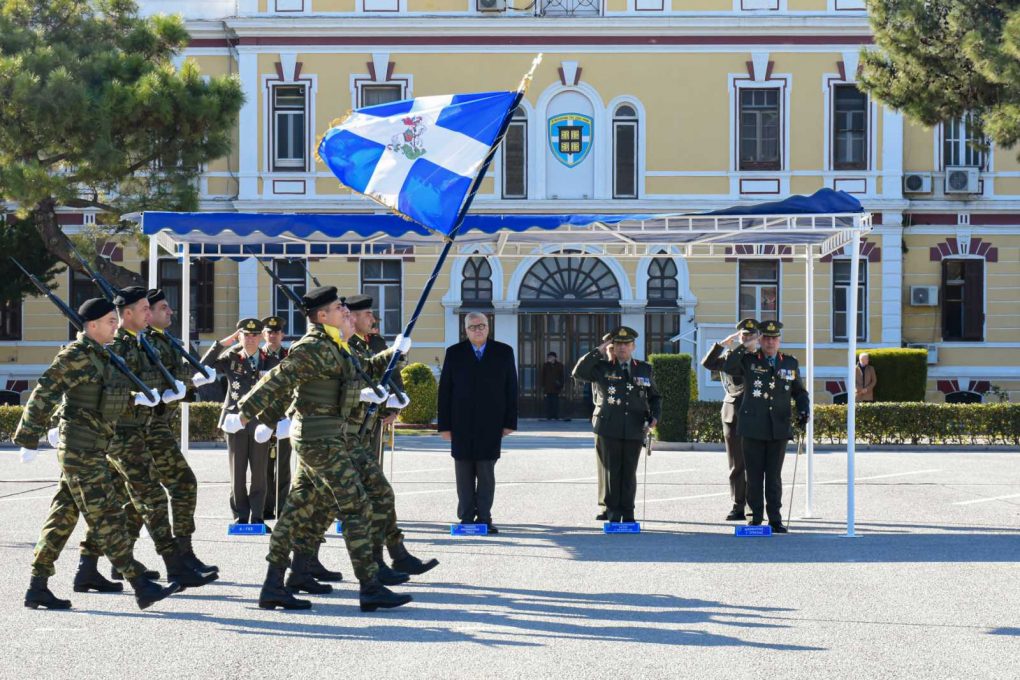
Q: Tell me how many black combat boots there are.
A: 12